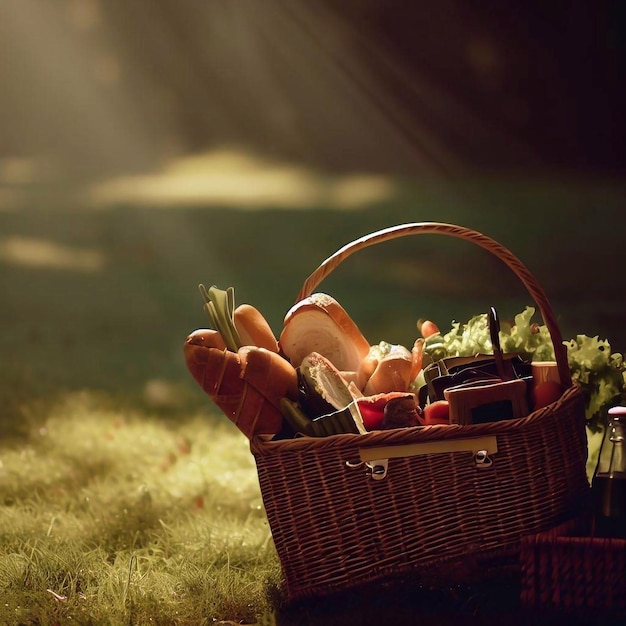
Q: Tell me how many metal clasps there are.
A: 2